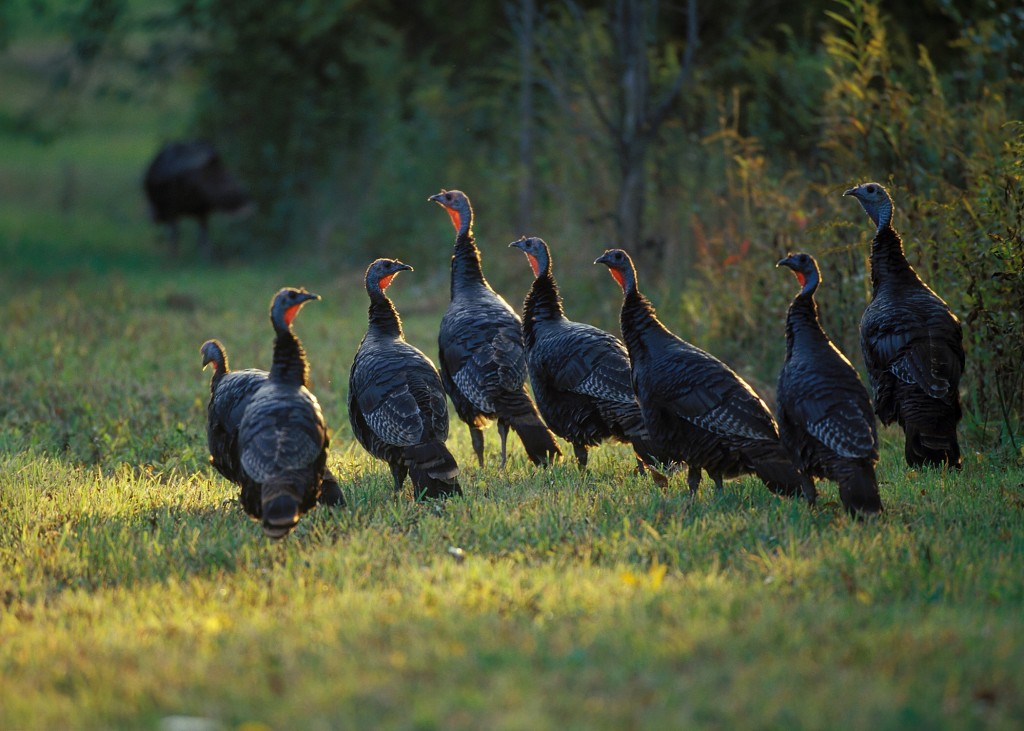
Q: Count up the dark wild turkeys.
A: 9